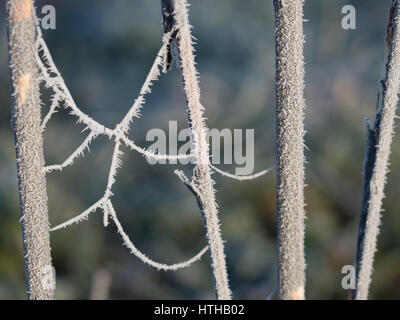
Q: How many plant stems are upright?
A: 4